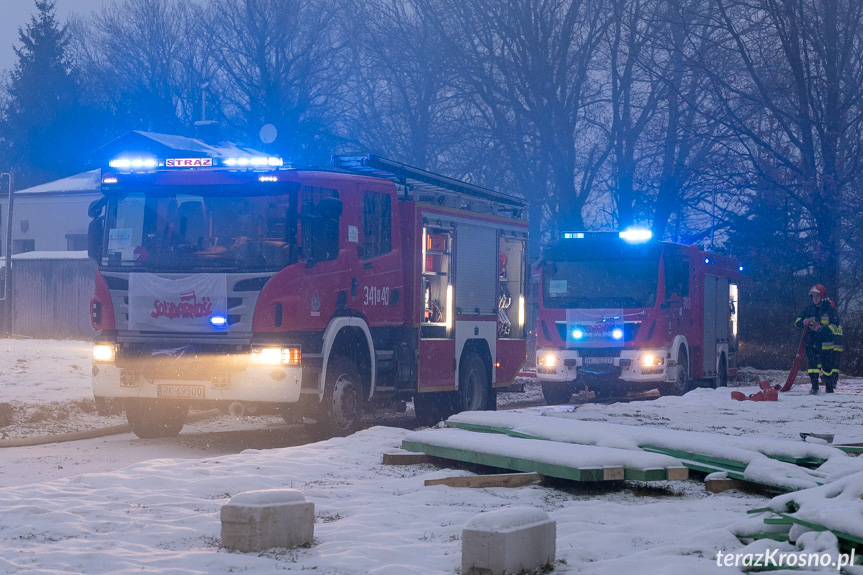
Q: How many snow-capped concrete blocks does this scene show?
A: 2